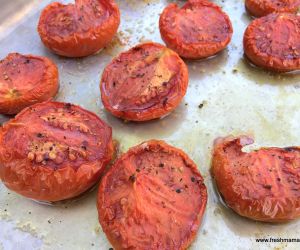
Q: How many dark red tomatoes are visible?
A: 9